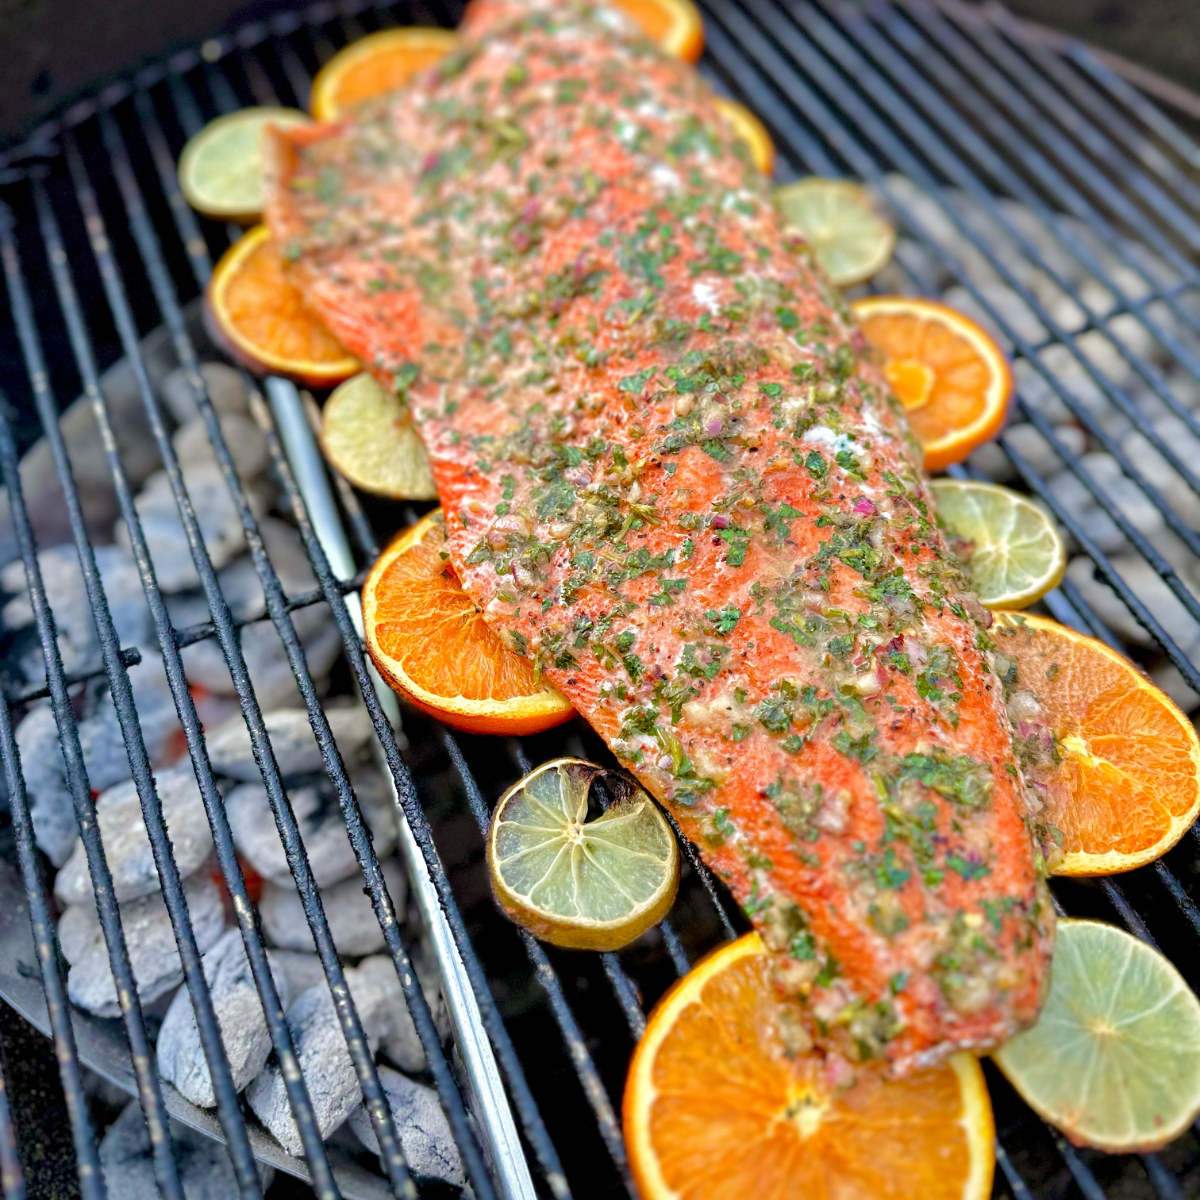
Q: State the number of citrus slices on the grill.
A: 14